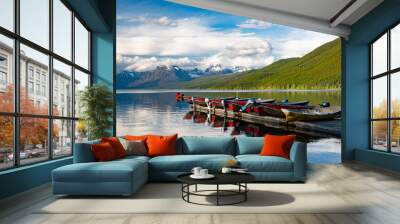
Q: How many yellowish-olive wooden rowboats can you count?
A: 1